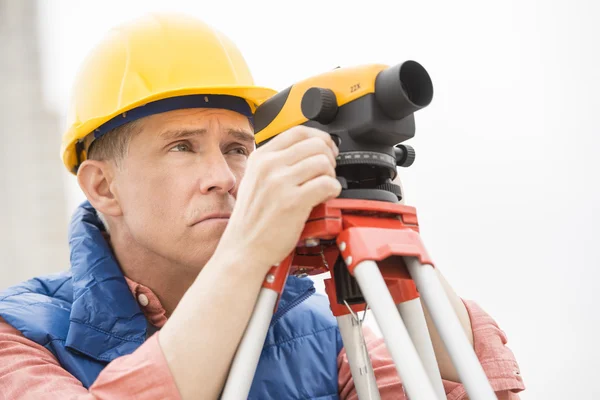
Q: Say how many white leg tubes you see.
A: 5